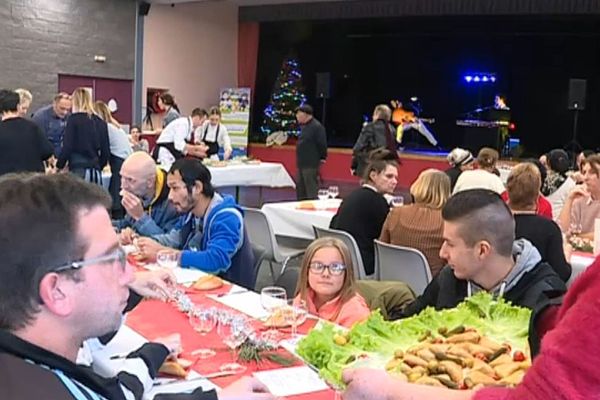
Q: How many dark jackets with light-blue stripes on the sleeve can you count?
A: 1